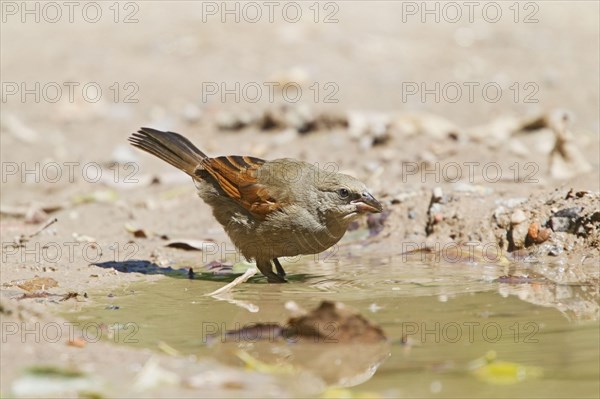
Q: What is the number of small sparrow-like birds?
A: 1